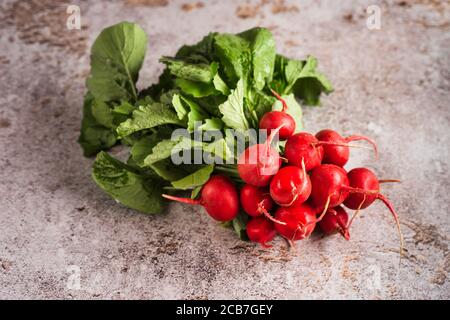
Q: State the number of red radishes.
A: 12